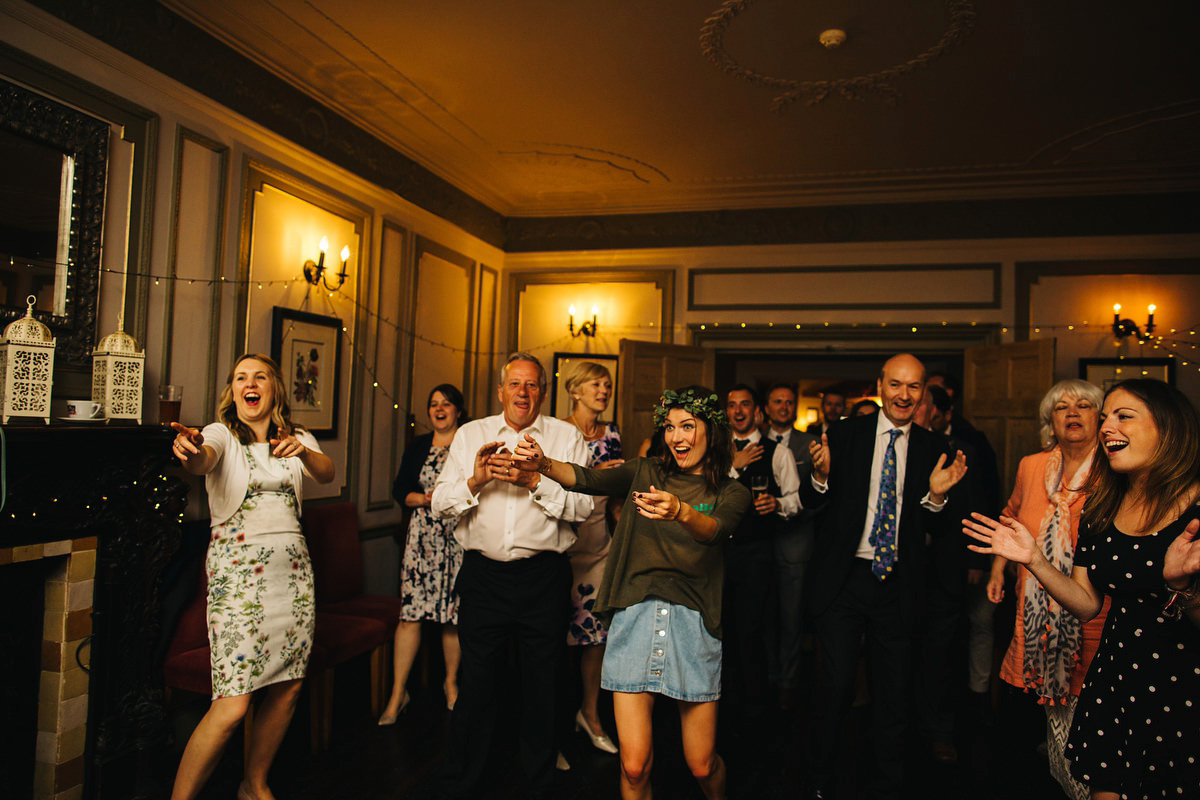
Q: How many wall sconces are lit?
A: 3